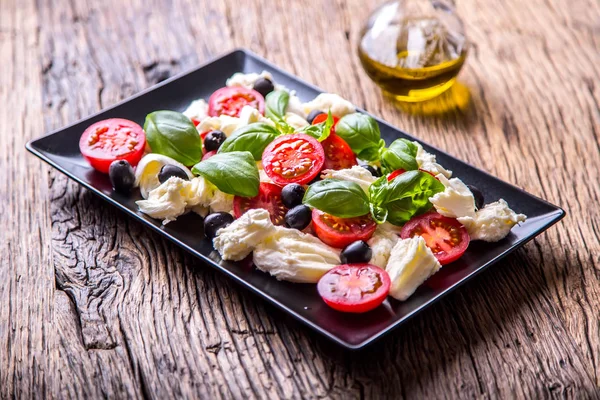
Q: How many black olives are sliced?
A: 0